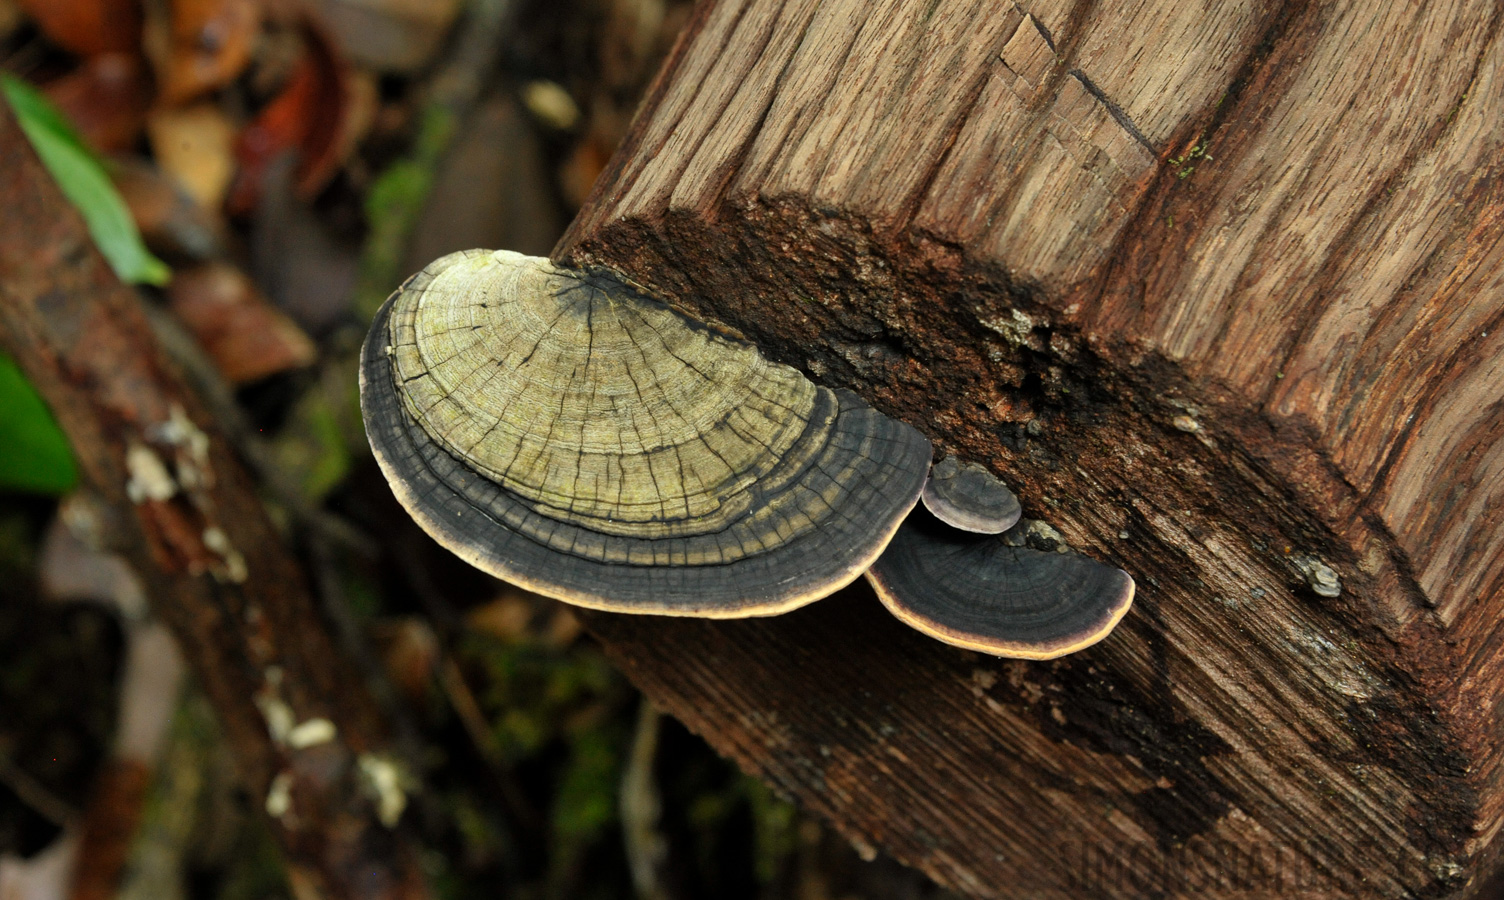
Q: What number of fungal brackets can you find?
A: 3